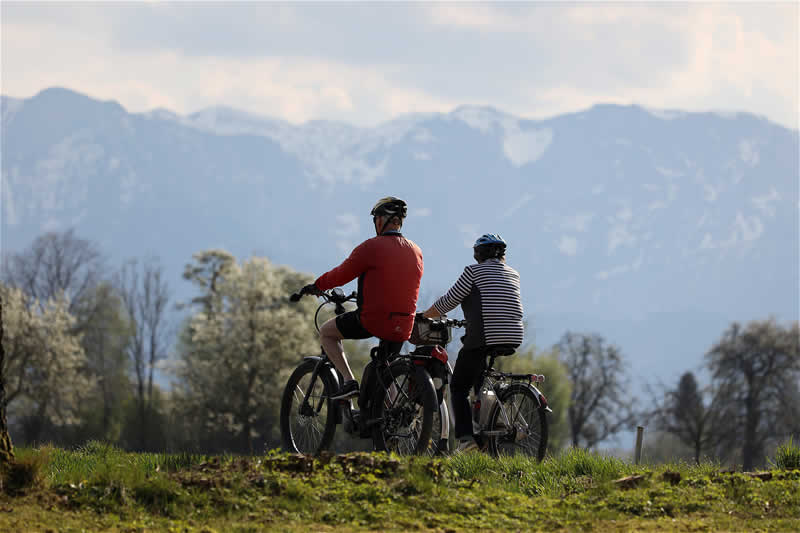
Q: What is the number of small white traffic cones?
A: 0